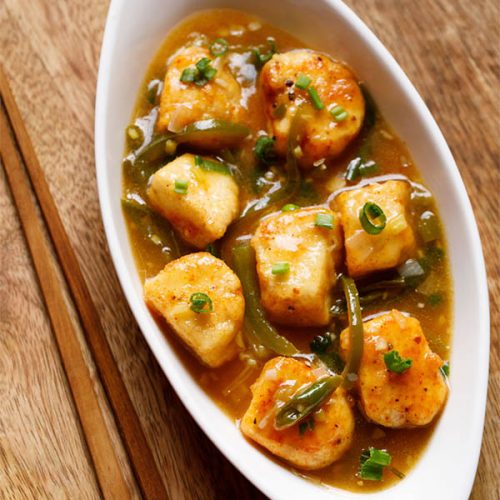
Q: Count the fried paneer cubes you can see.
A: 8